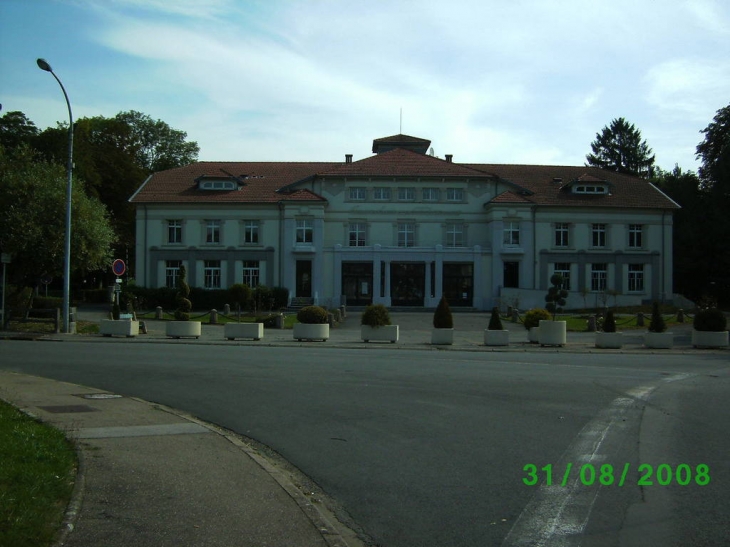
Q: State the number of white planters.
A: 12